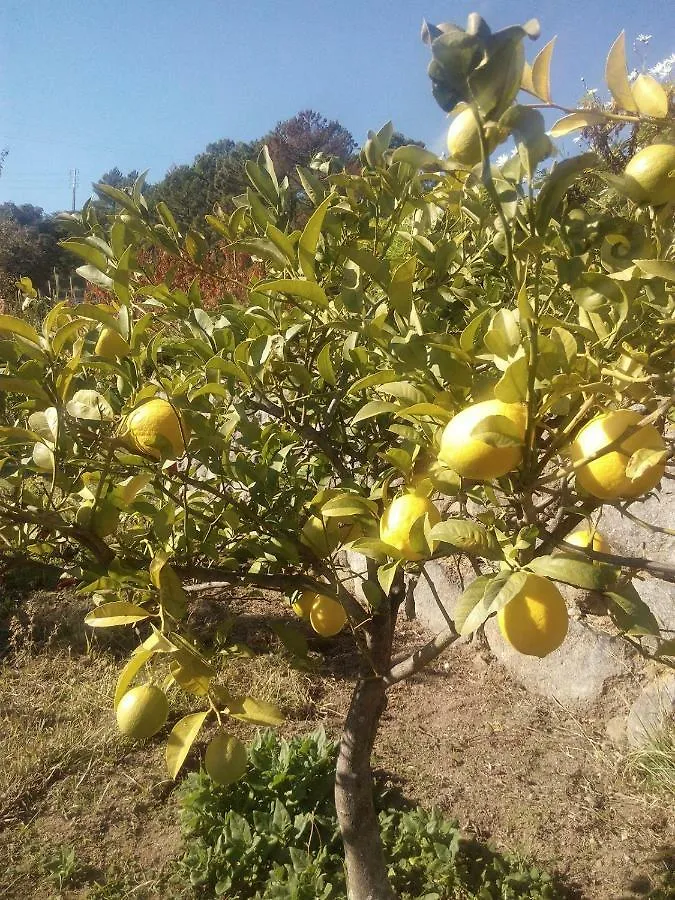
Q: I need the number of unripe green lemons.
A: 2